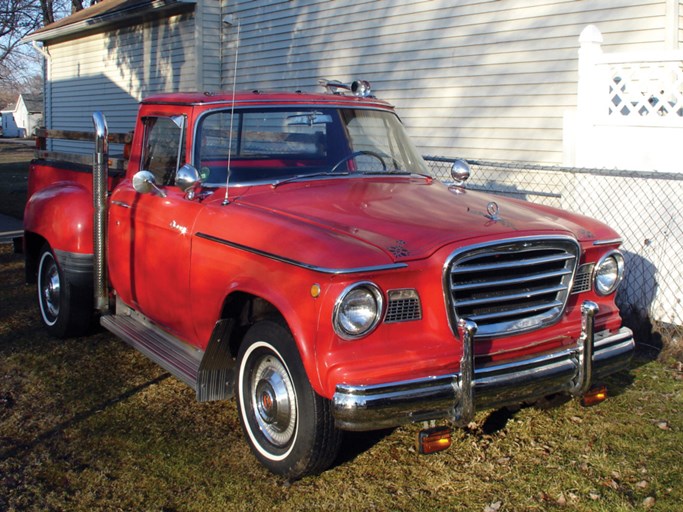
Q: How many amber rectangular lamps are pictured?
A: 2